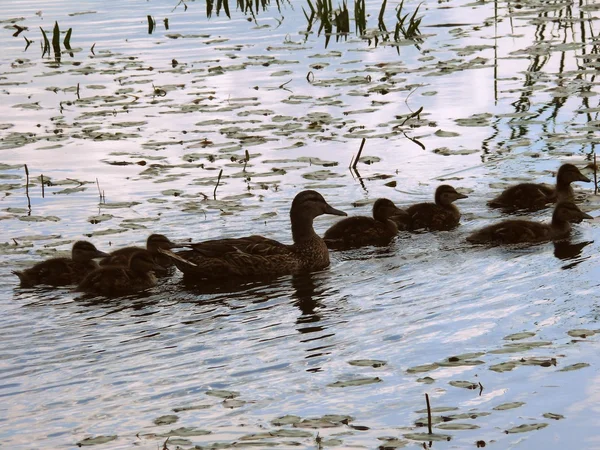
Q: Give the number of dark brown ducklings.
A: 7